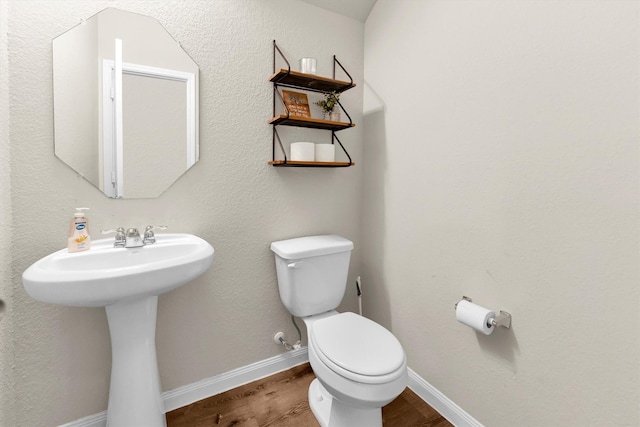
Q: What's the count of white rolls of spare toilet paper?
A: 2